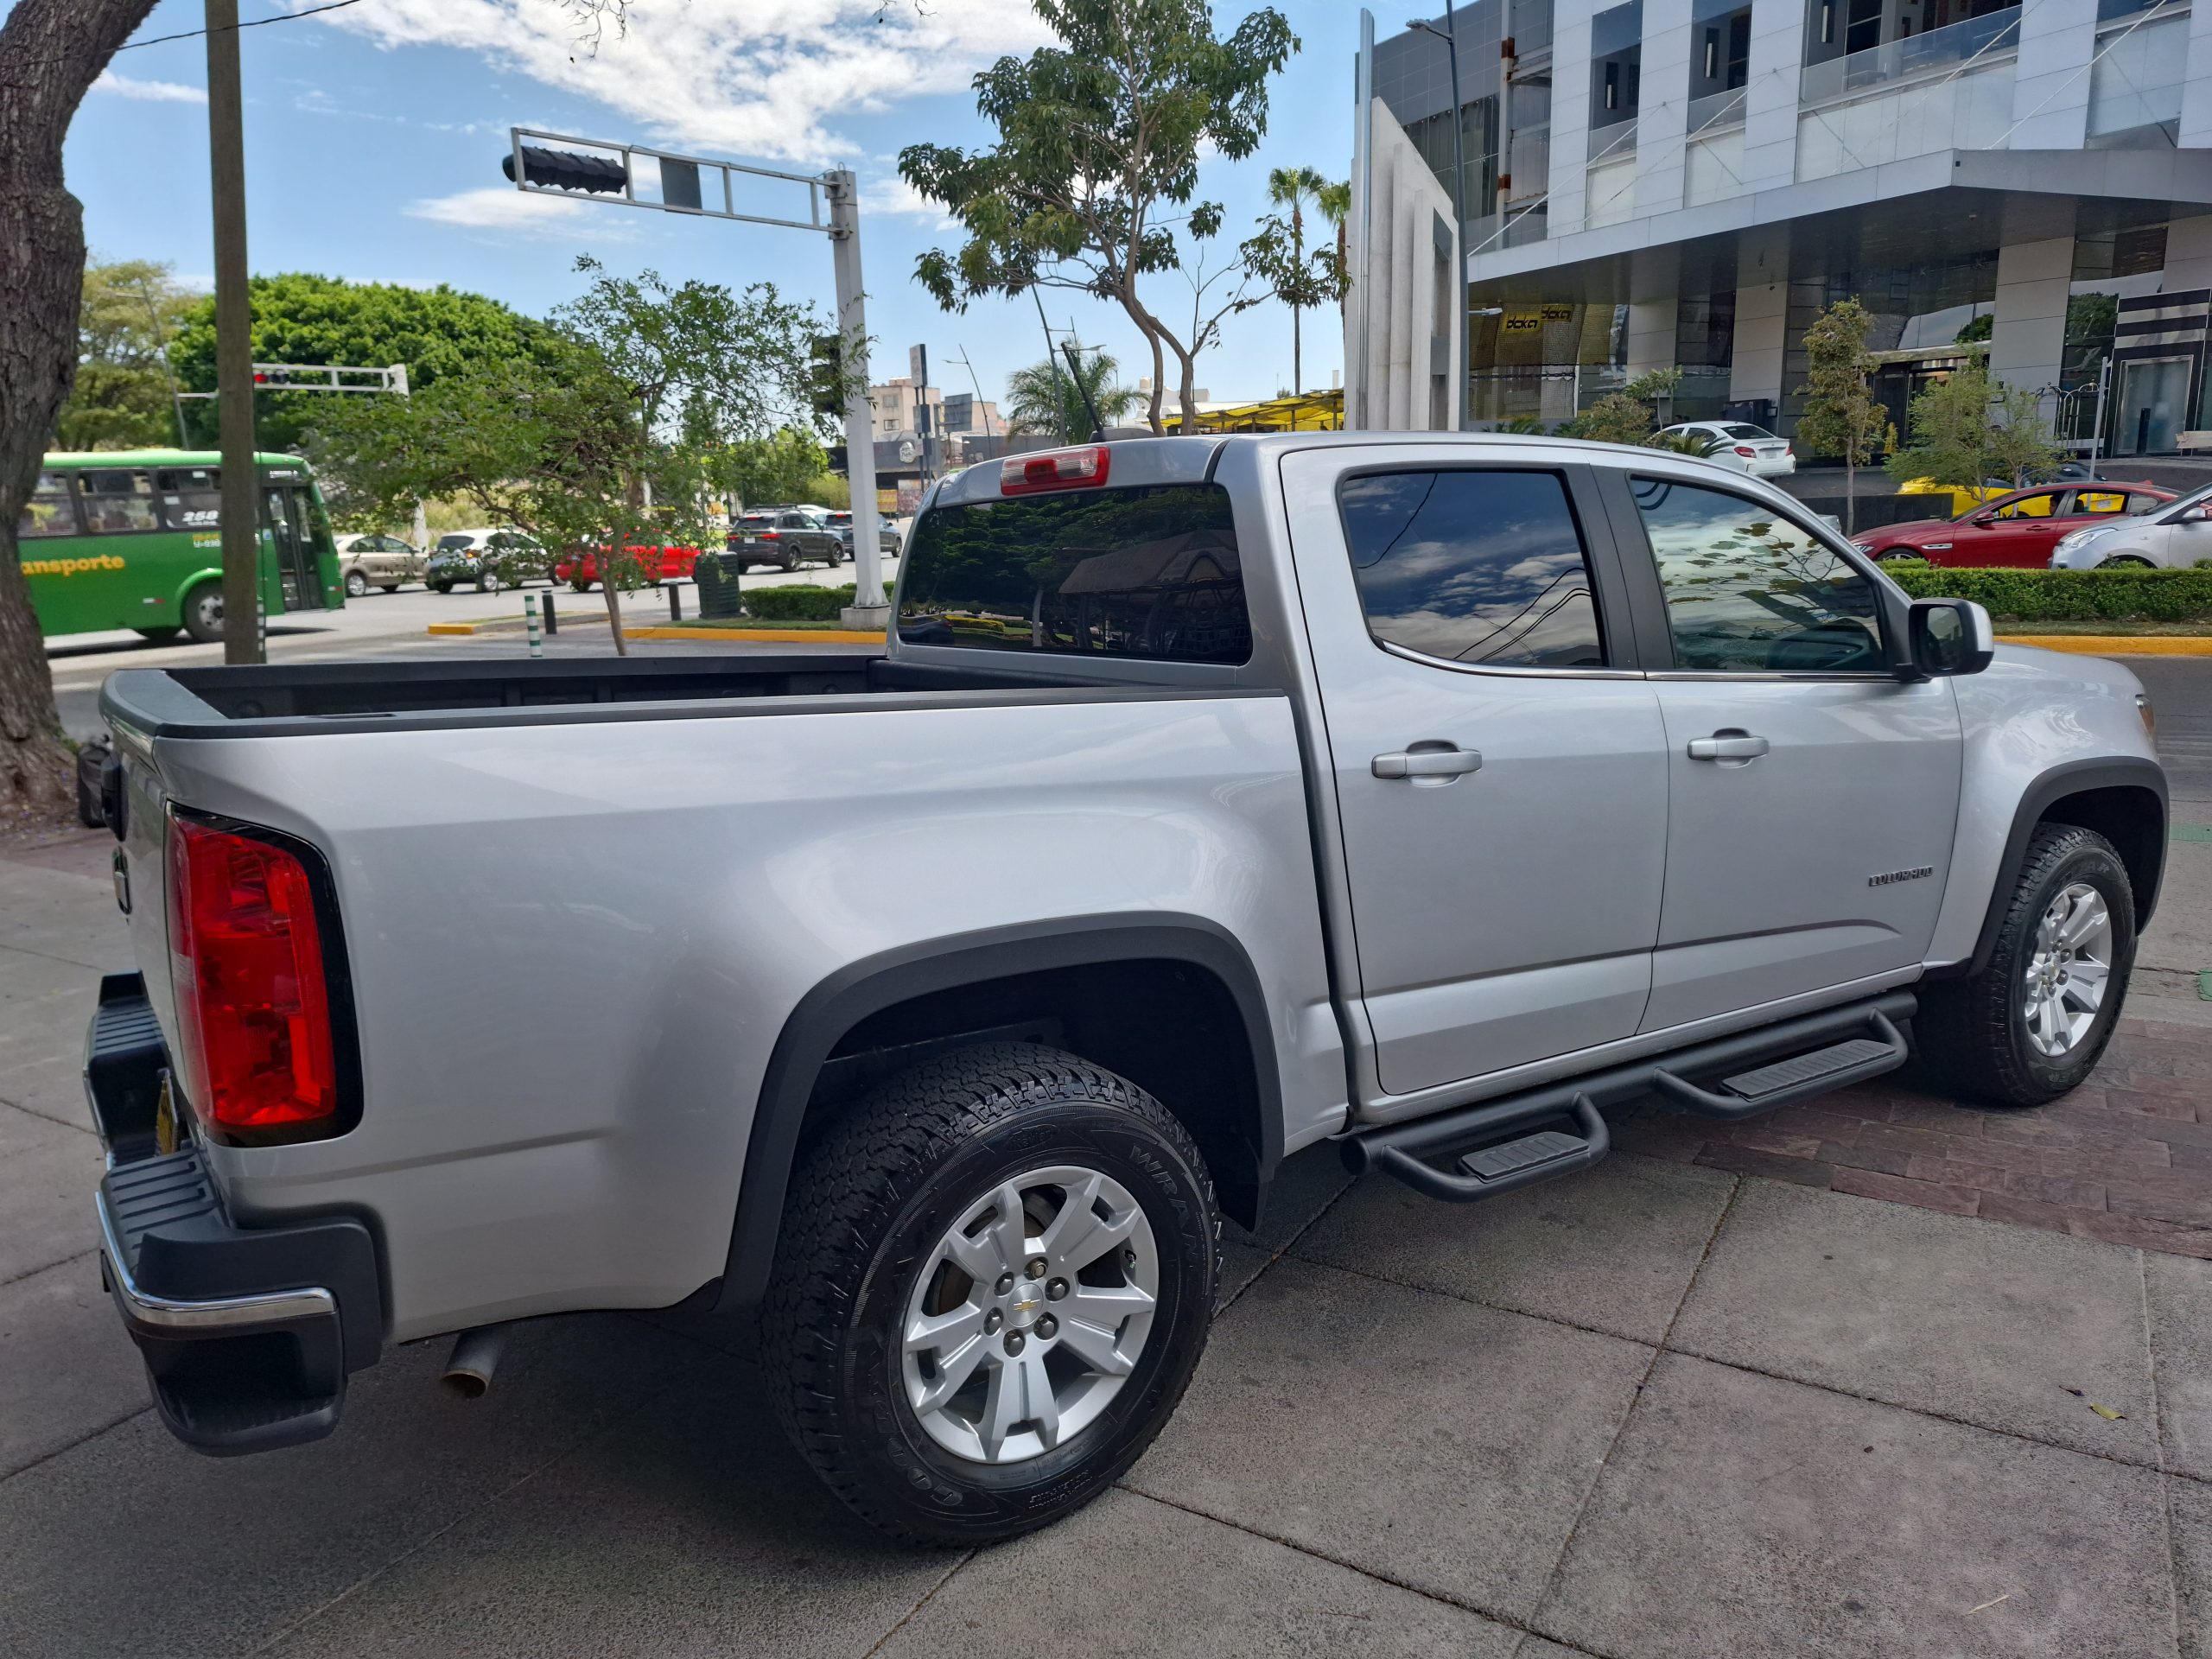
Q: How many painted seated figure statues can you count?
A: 0